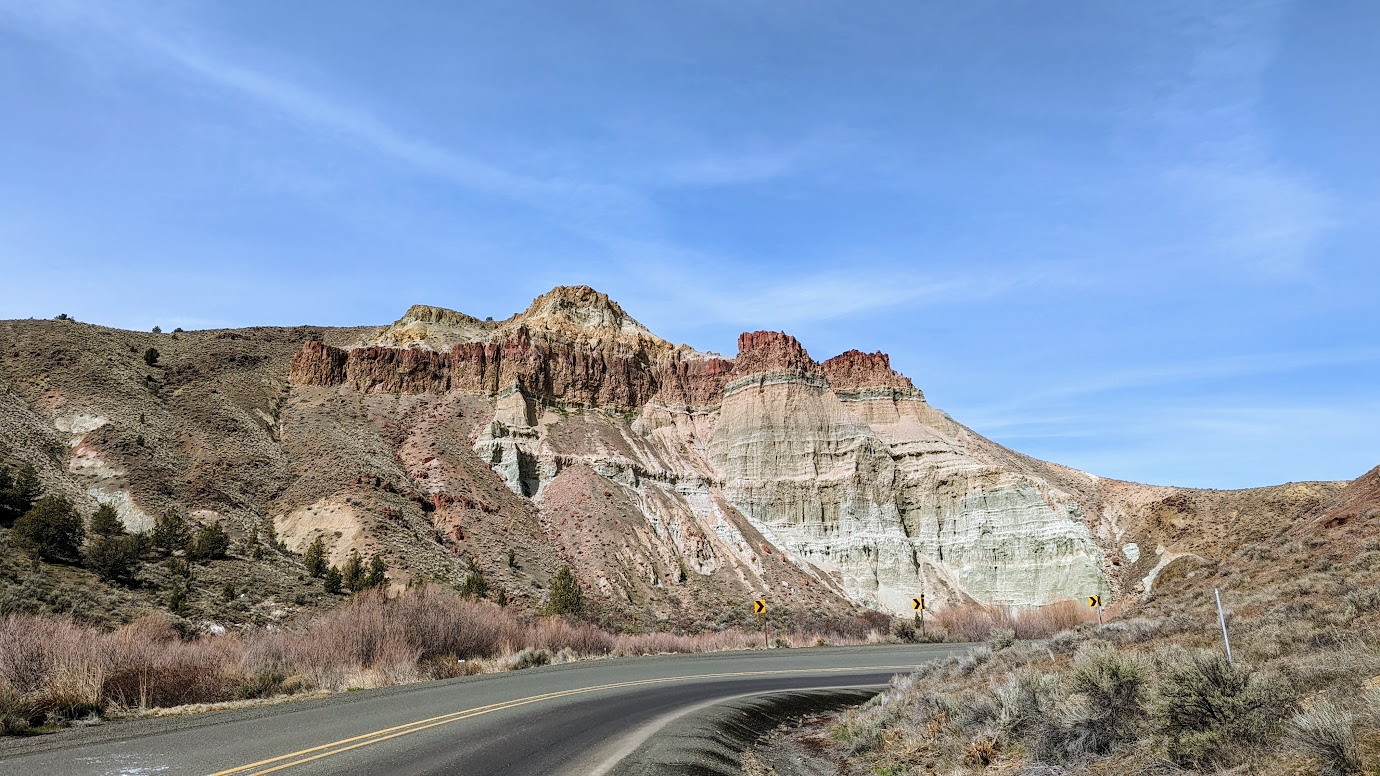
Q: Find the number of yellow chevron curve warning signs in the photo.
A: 3